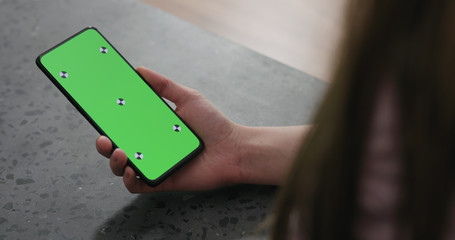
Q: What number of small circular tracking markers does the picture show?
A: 5